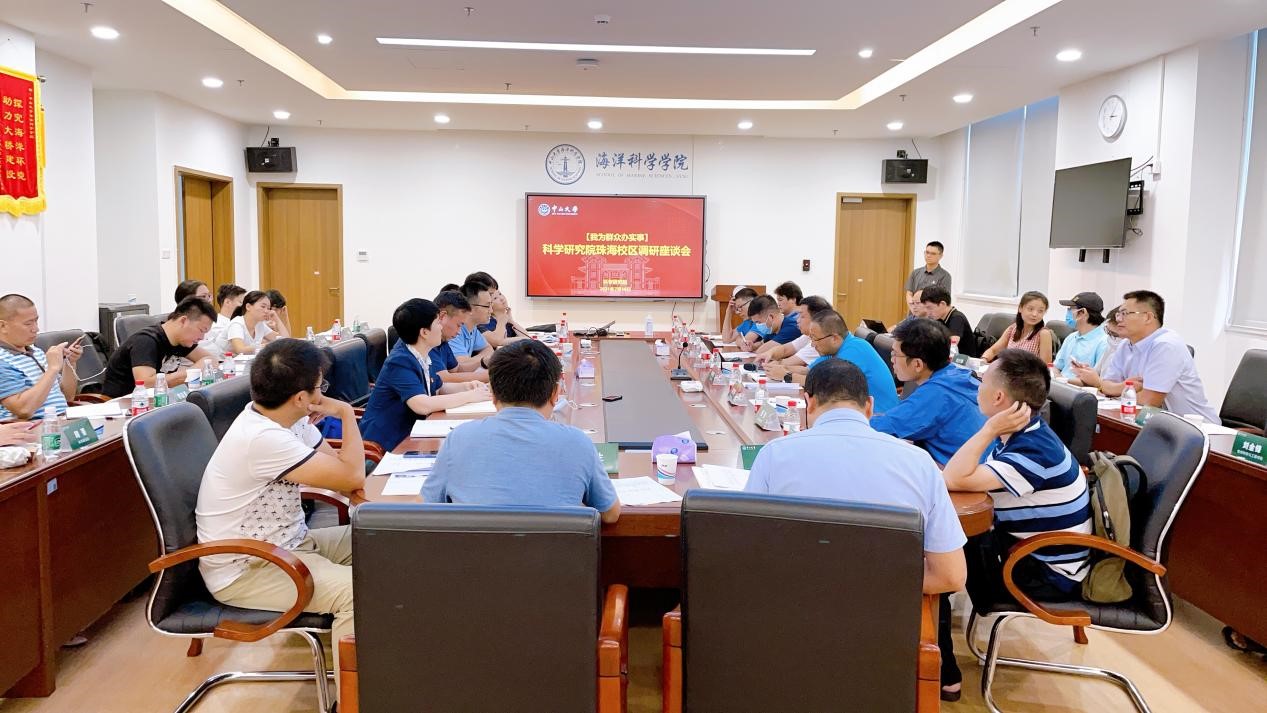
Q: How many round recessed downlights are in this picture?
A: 11